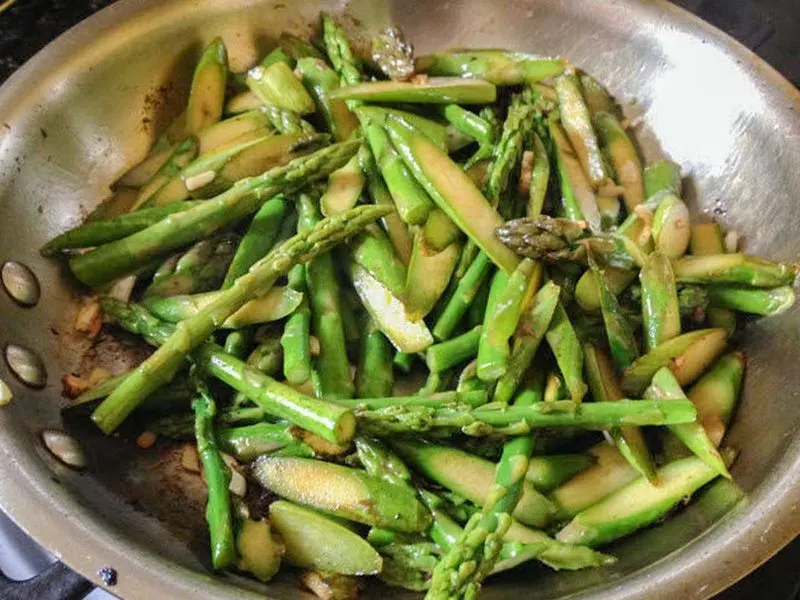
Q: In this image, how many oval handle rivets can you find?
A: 3